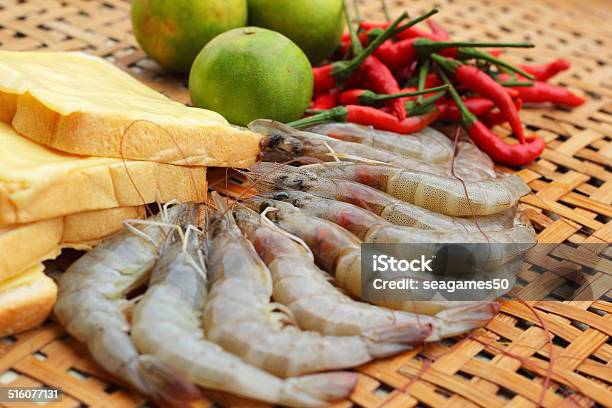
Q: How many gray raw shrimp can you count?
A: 10